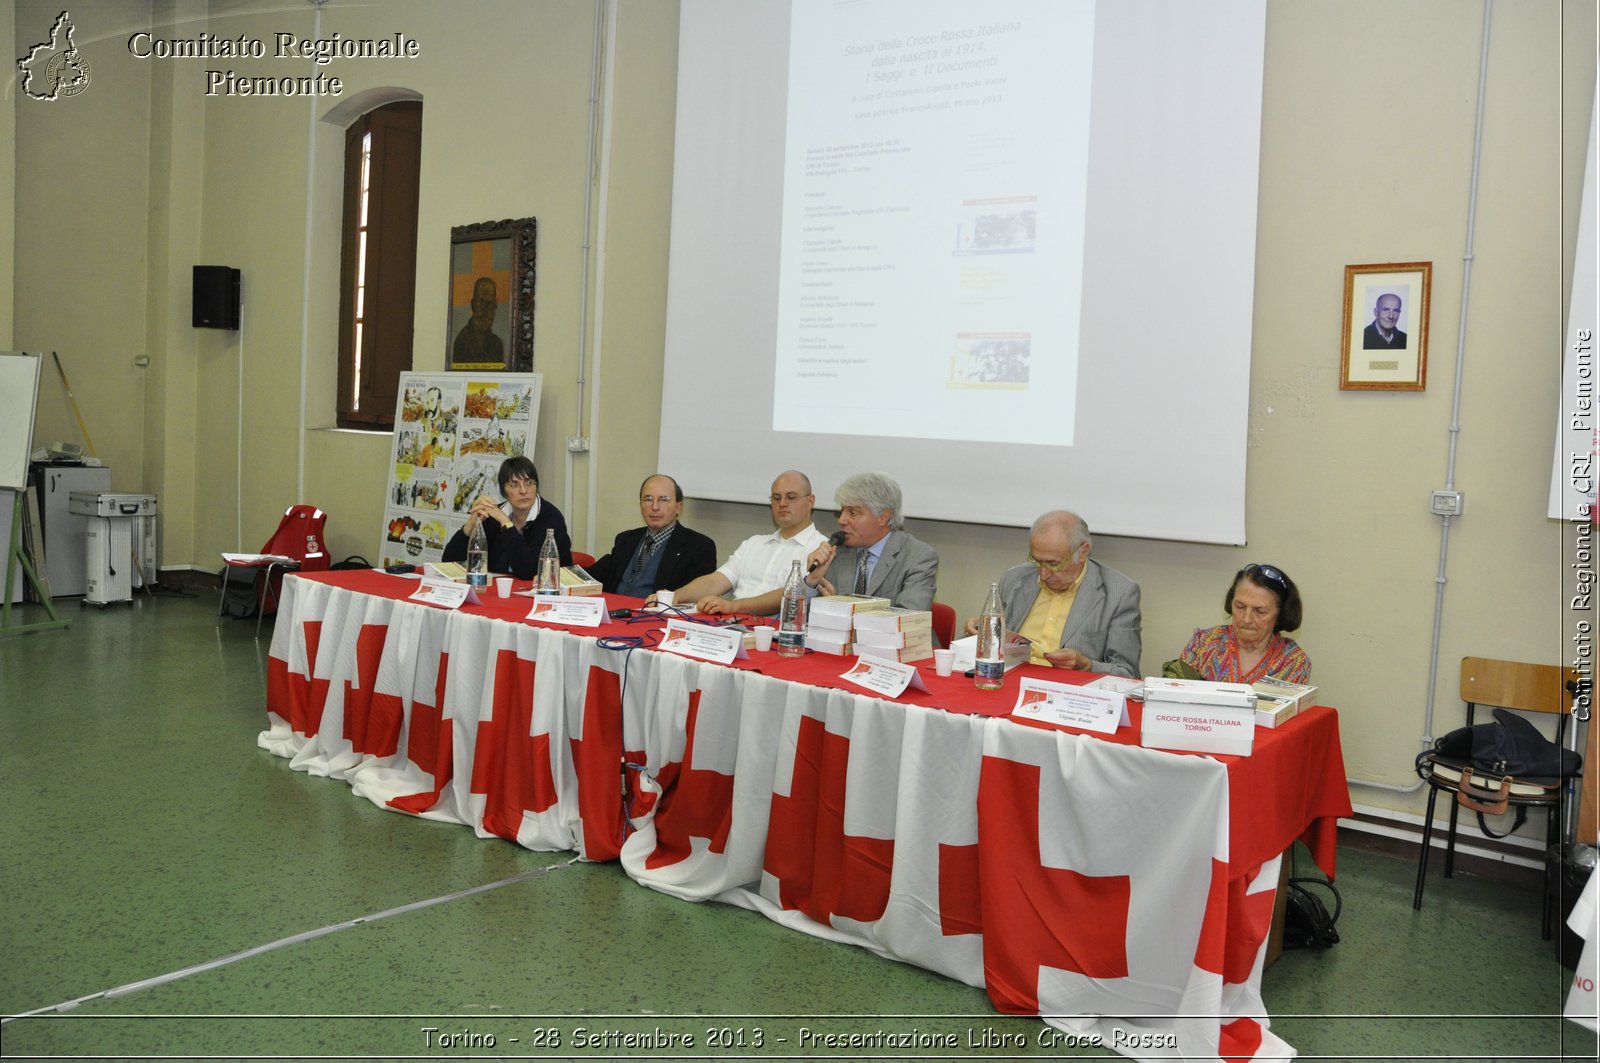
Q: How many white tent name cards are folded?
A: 5